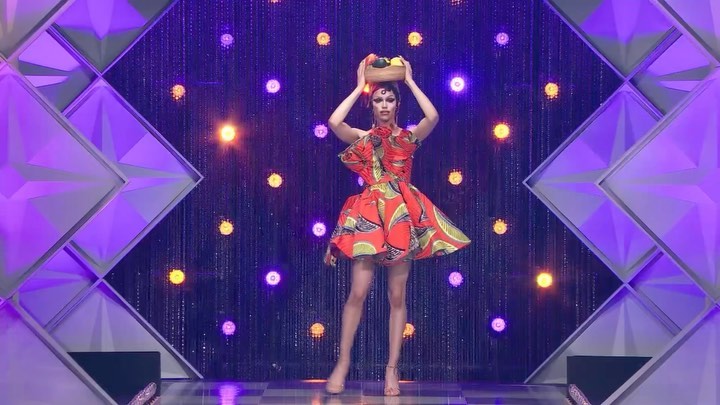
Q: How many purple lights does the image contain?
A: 12